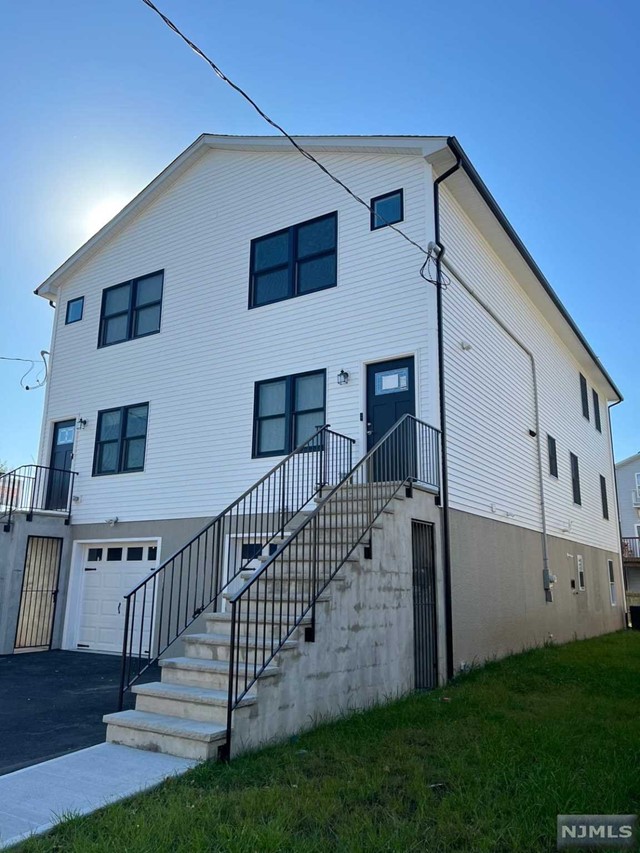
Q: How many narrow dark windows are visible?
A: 5